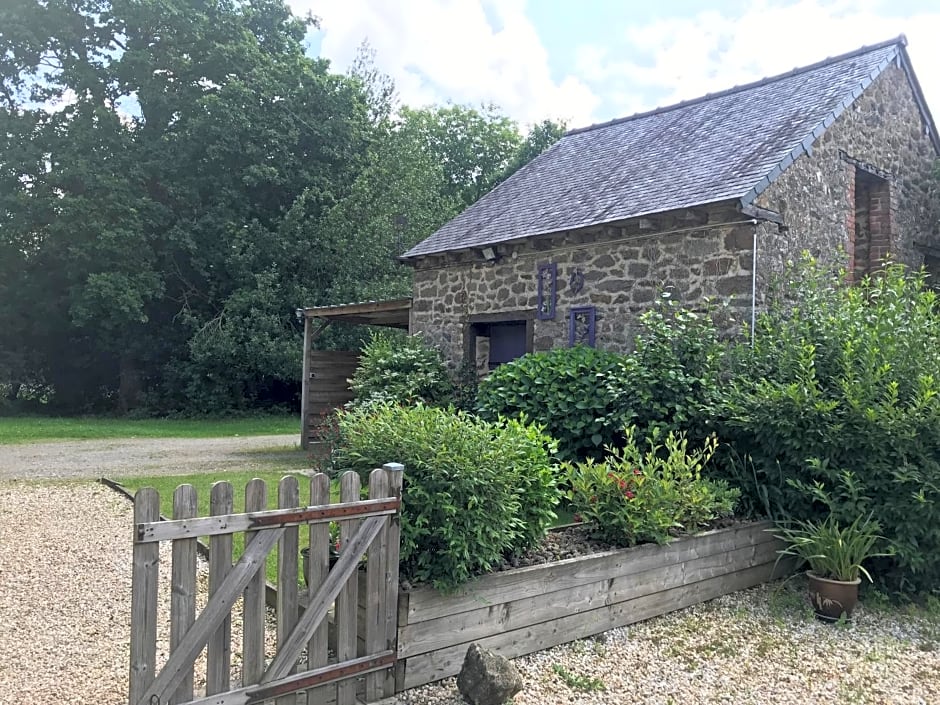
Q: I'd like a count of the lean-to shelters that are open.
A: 1